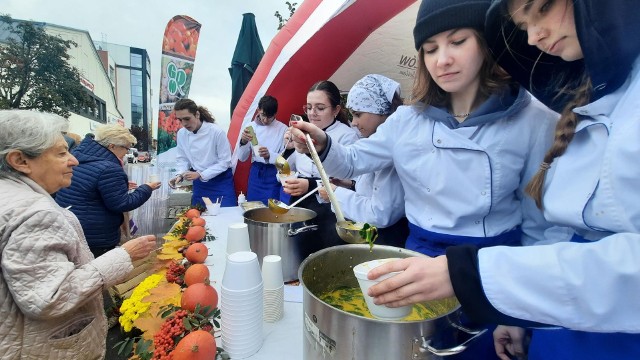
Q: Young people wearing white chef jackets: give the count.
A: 6